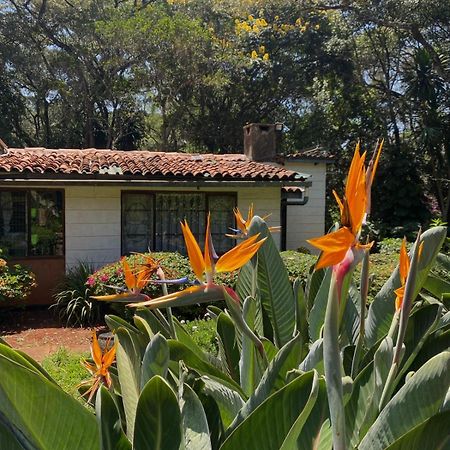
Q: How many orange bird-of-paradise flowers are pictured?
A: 7